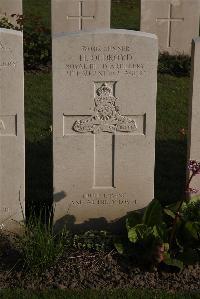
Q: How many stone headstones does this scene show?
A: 6